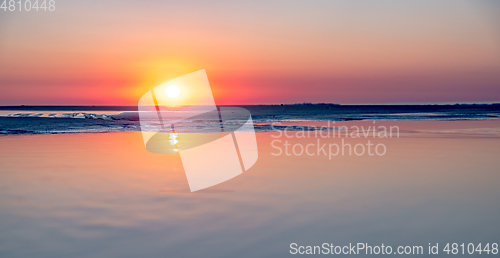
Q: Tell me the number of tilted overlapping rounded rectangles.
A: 2